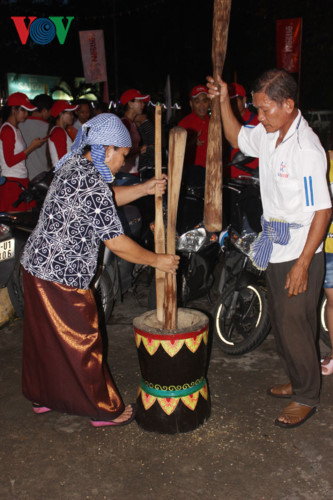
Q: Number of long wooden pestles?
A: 3